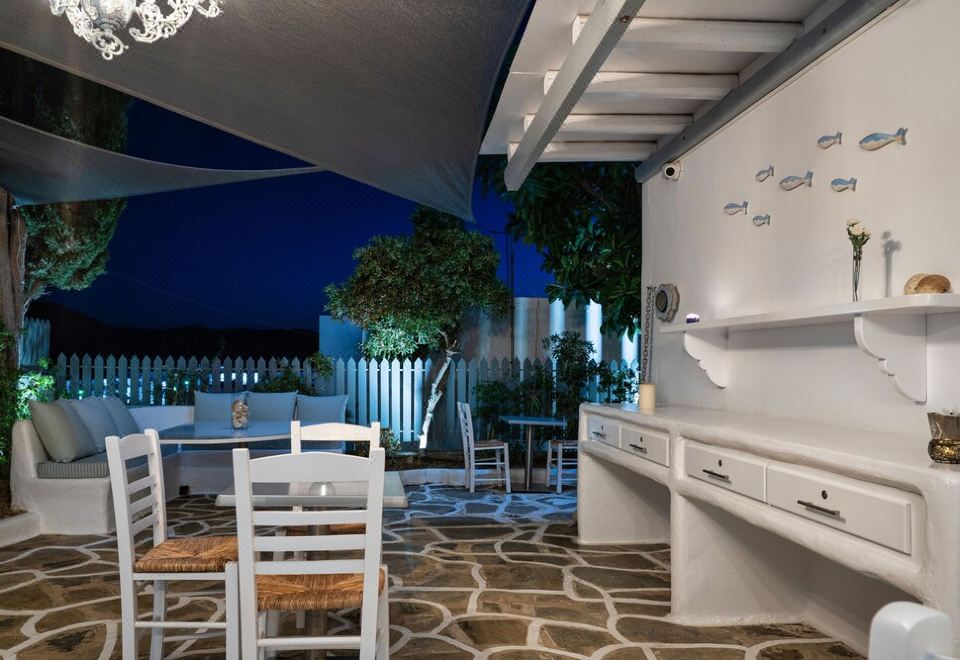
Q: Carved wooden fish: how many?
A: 7